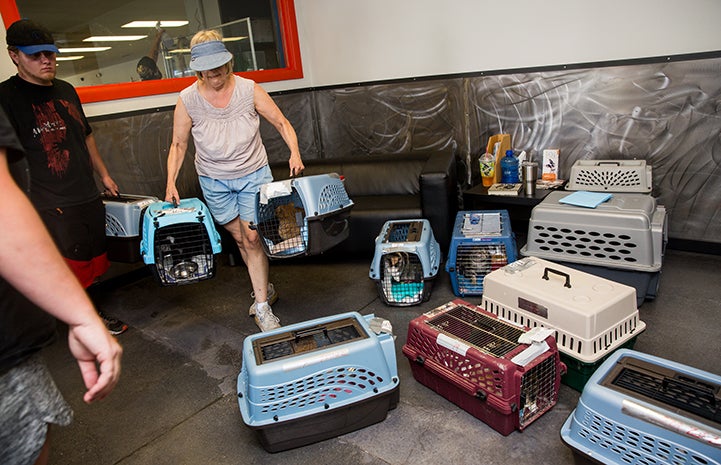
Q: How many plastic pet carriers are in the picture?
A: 11